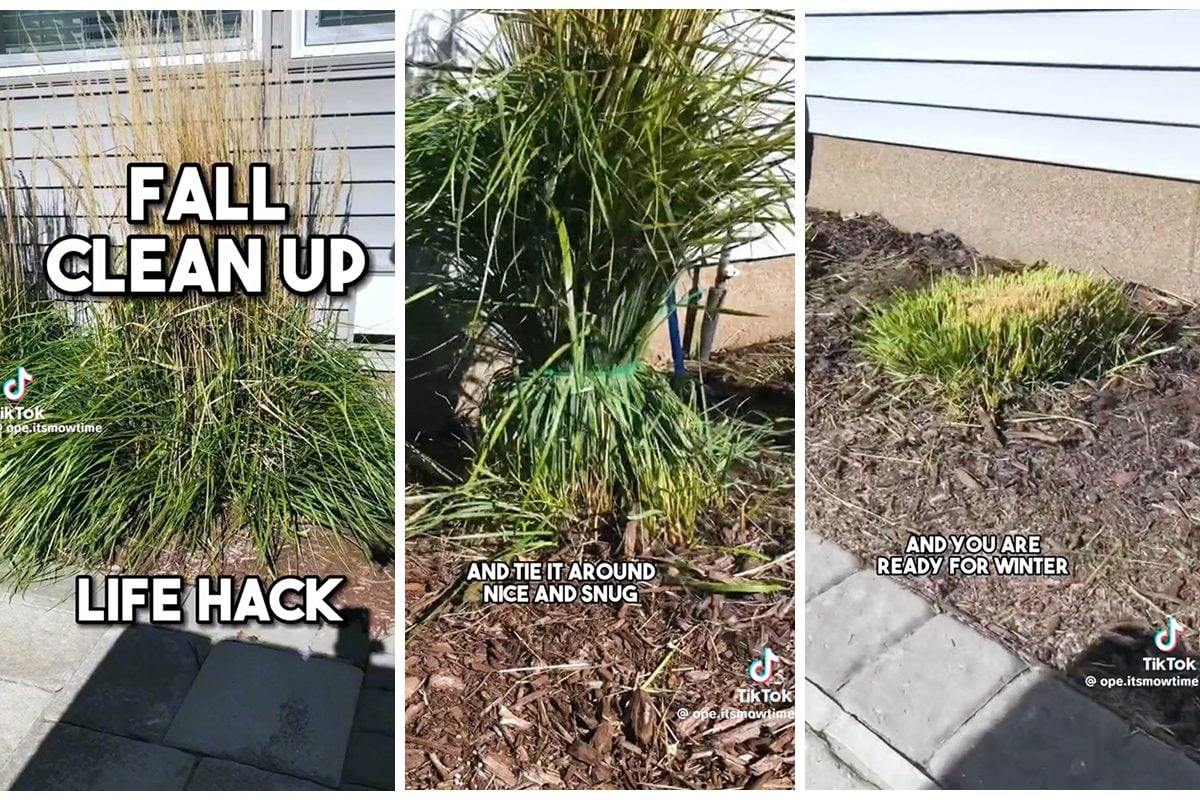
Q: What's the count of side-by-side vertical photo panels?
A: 3